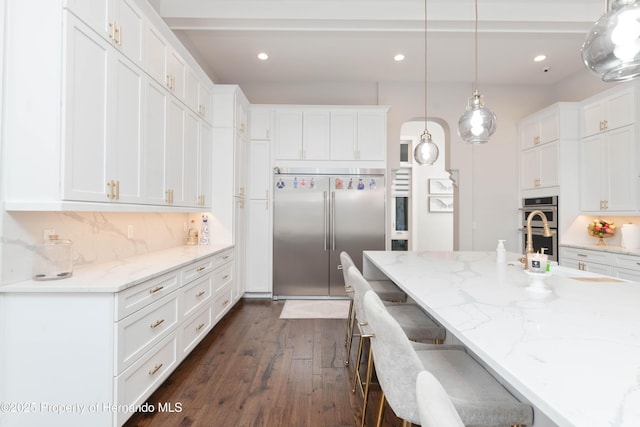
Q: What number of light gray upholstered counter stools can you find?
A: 4